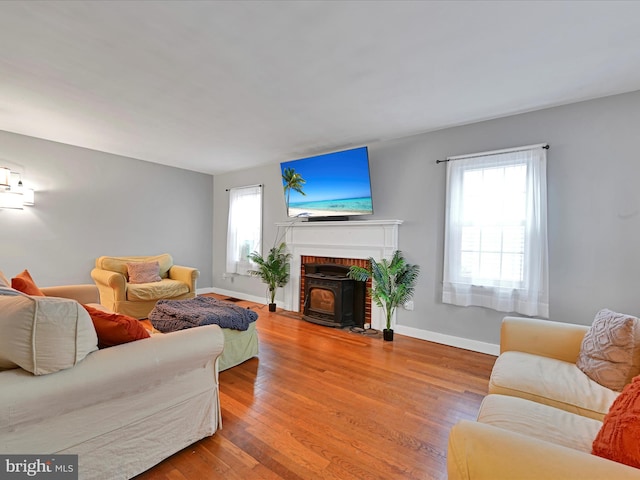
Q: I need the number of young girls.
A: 0